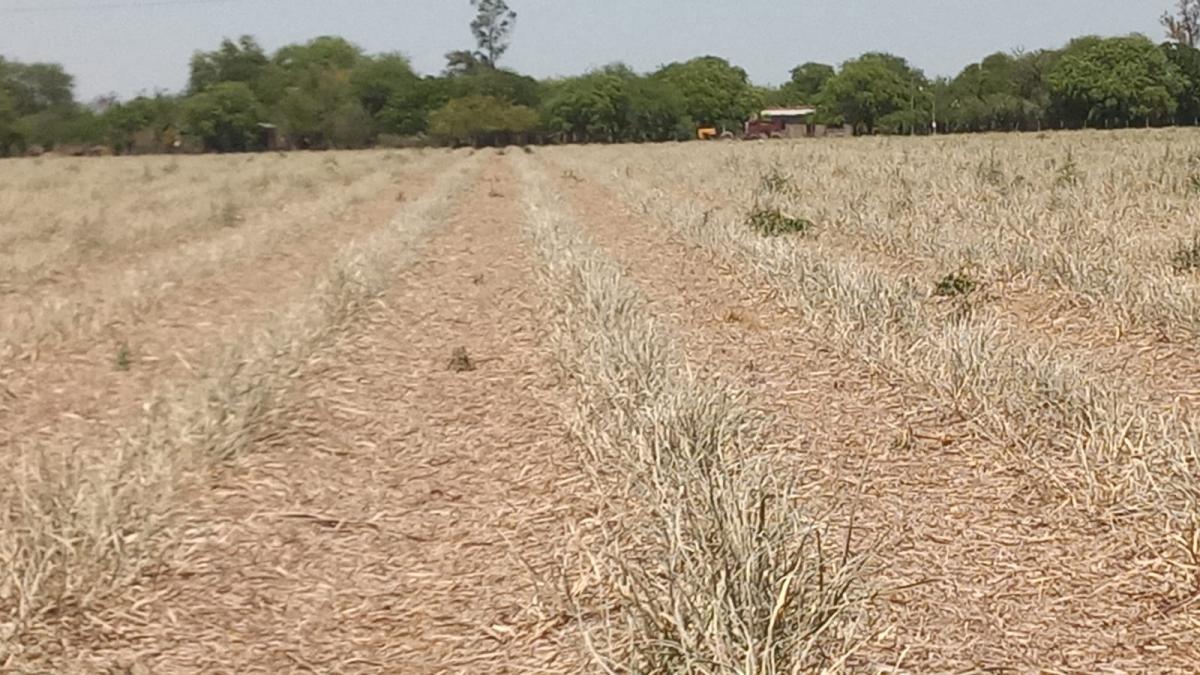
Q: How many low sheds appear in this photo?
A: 1